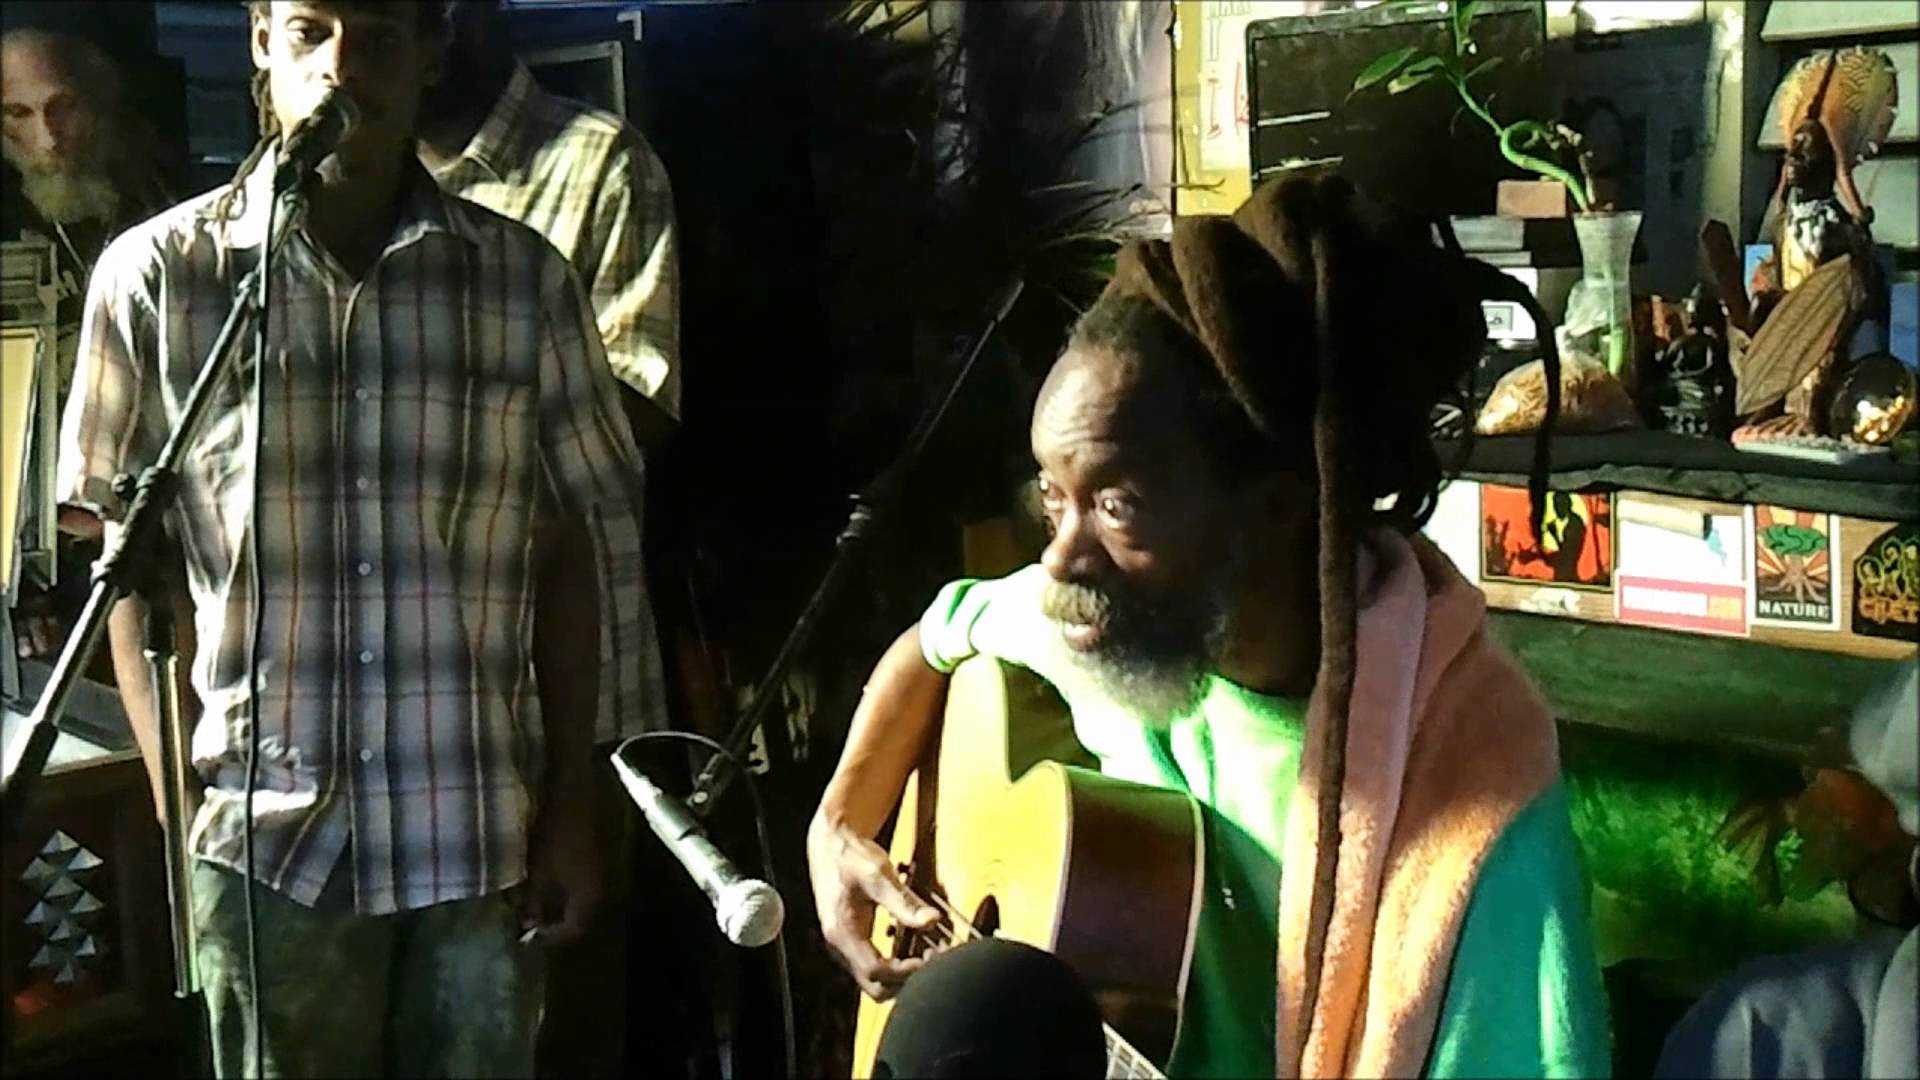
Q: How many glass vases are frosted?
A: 1